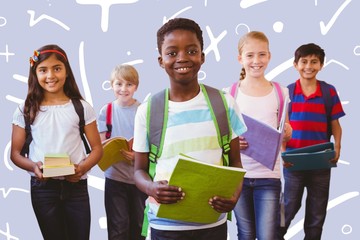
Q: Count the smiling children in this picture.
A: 5